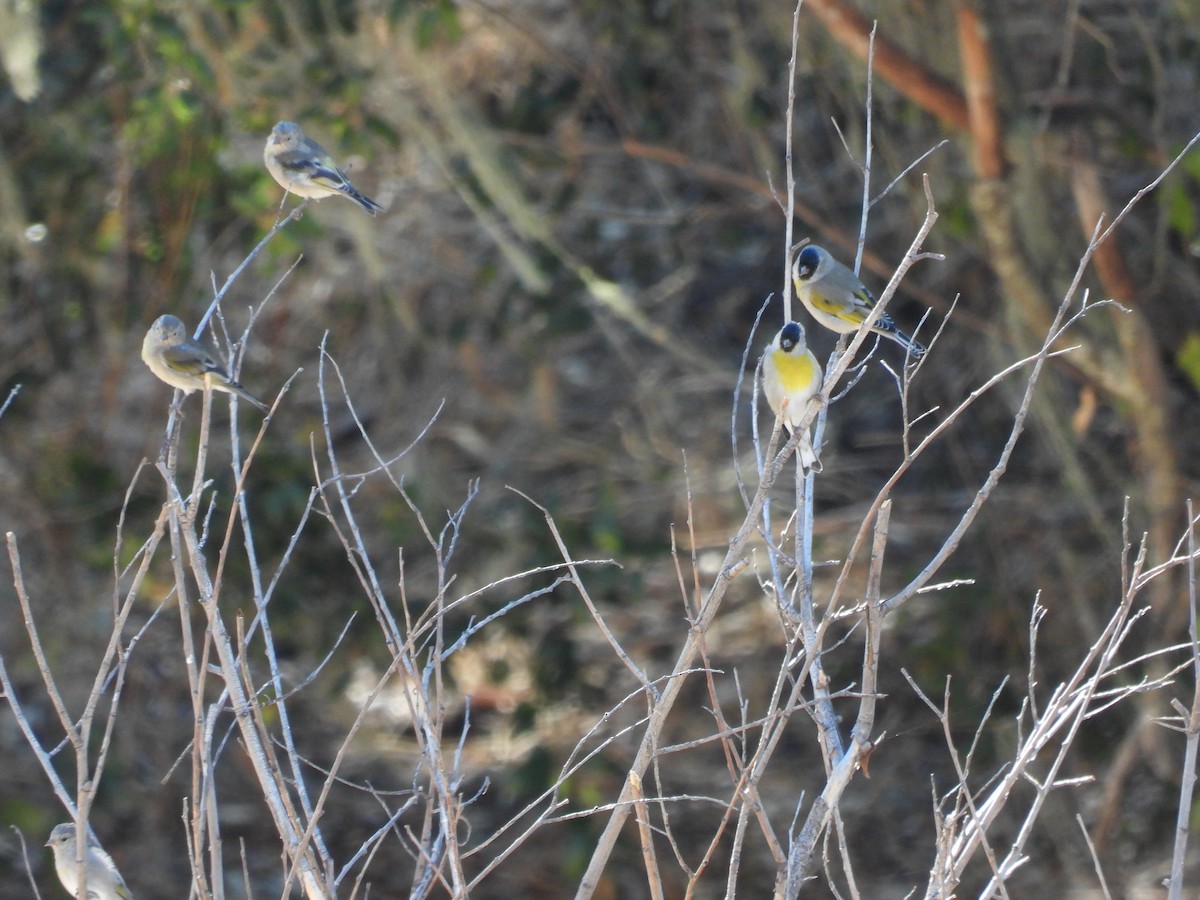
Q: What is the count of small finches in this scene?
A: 5